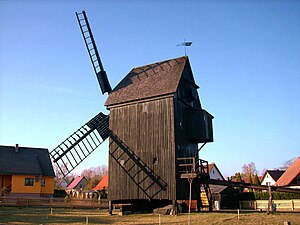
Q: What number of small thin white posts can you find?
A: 4